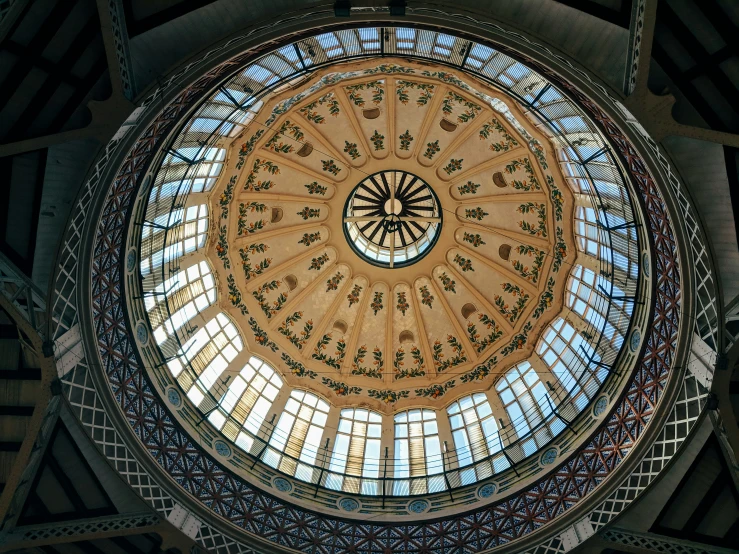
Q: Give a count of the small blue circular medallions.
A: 13